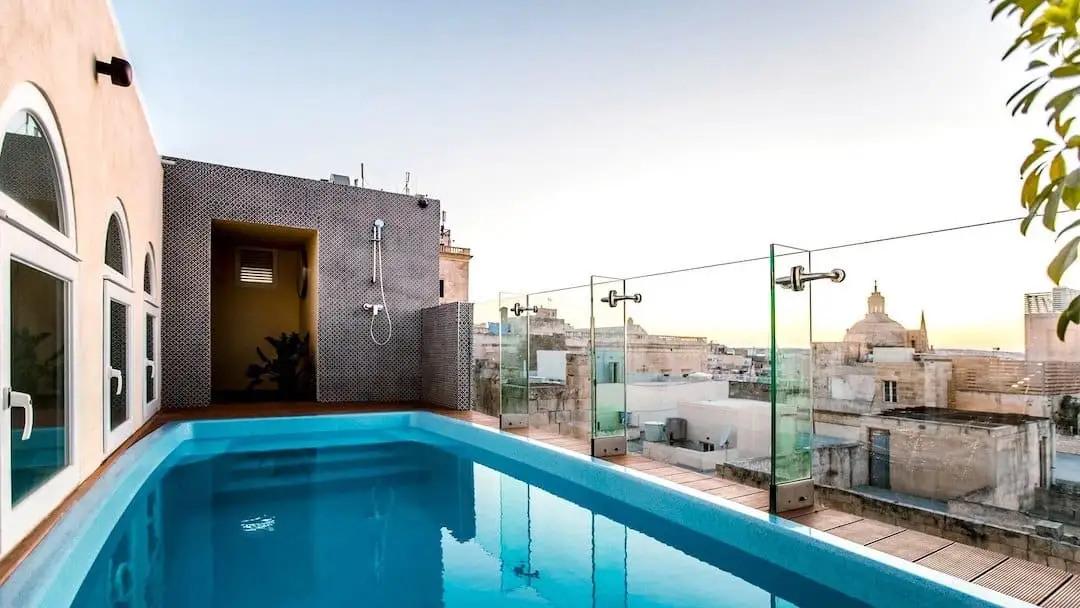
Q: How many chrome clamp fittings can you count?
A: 3